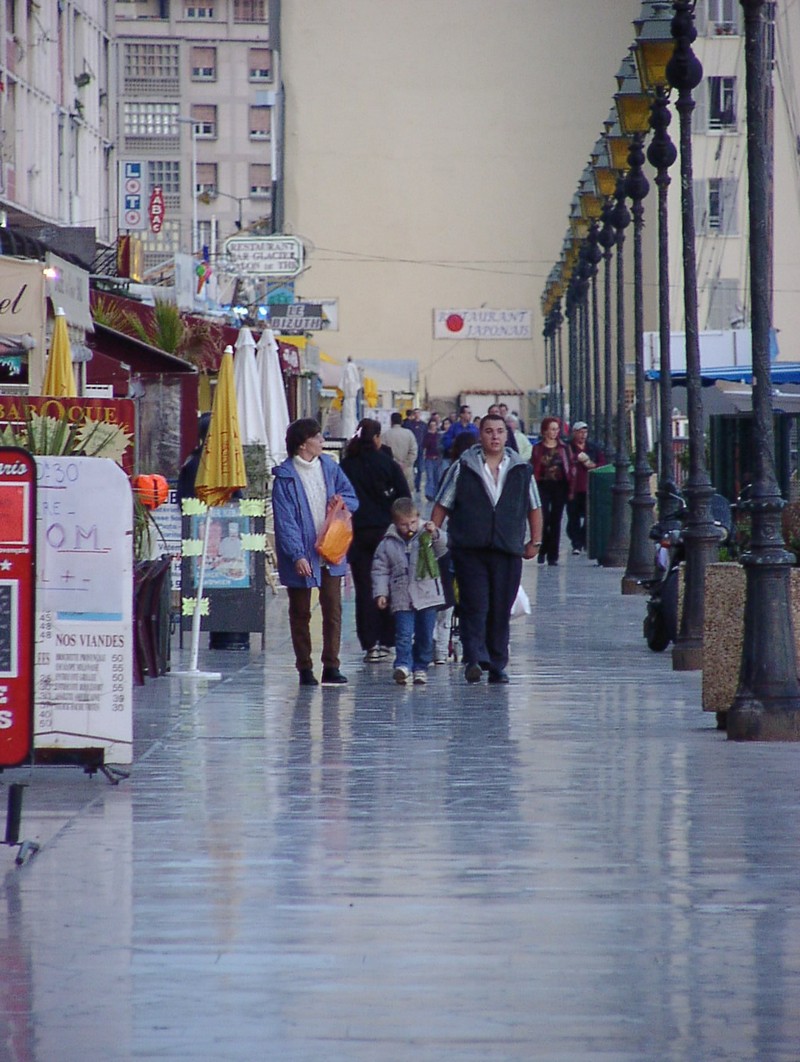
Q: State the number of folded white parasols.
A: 3